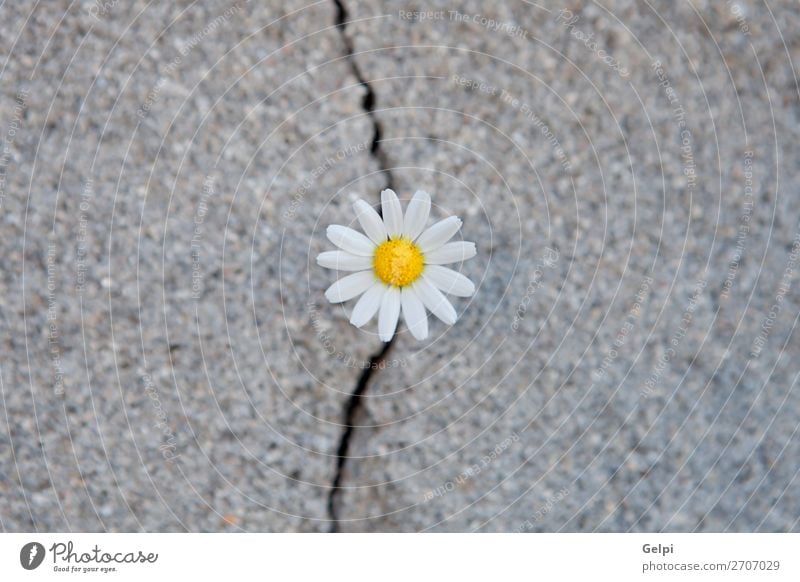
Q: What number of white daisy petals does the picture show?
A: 13